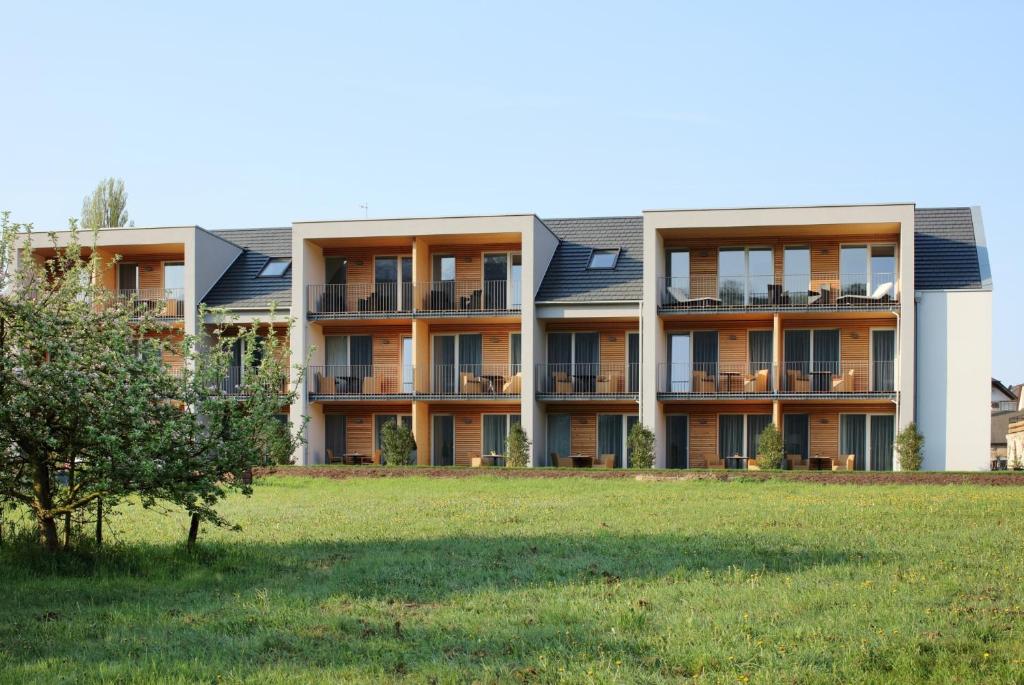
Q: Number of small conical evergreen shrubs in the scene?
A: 5